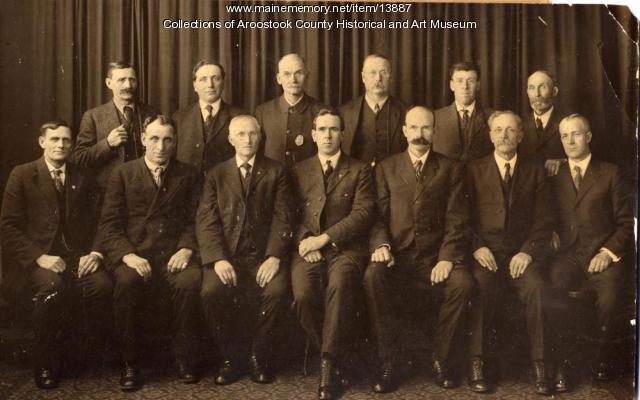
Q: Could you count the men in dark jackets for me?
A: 13